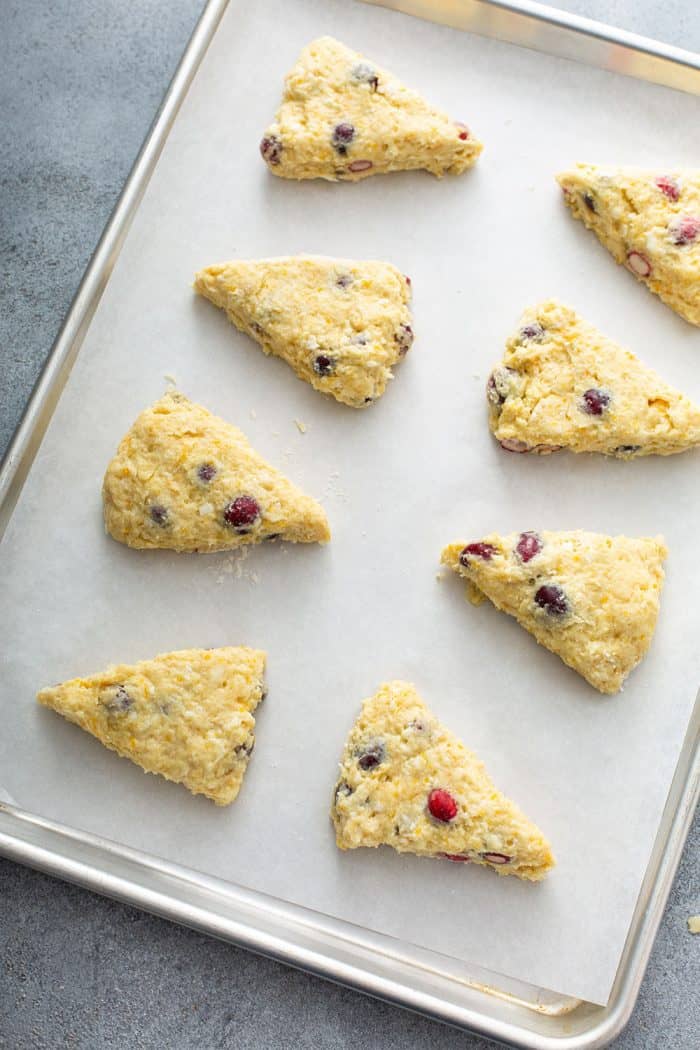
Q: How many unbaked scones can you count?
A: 8